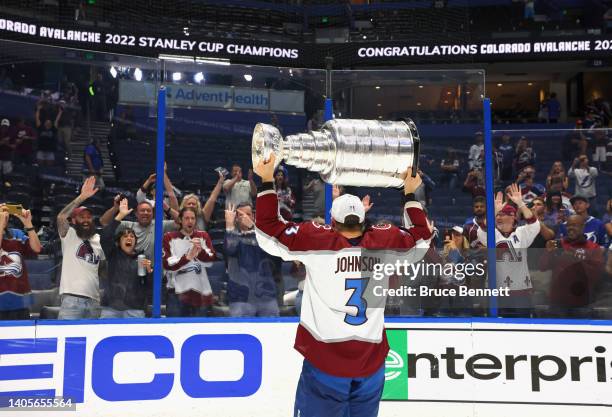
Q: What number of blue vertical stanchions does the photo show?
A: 3